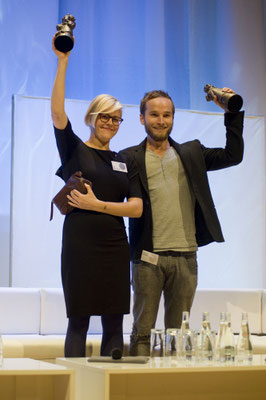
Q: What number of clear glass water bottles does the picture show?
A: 5